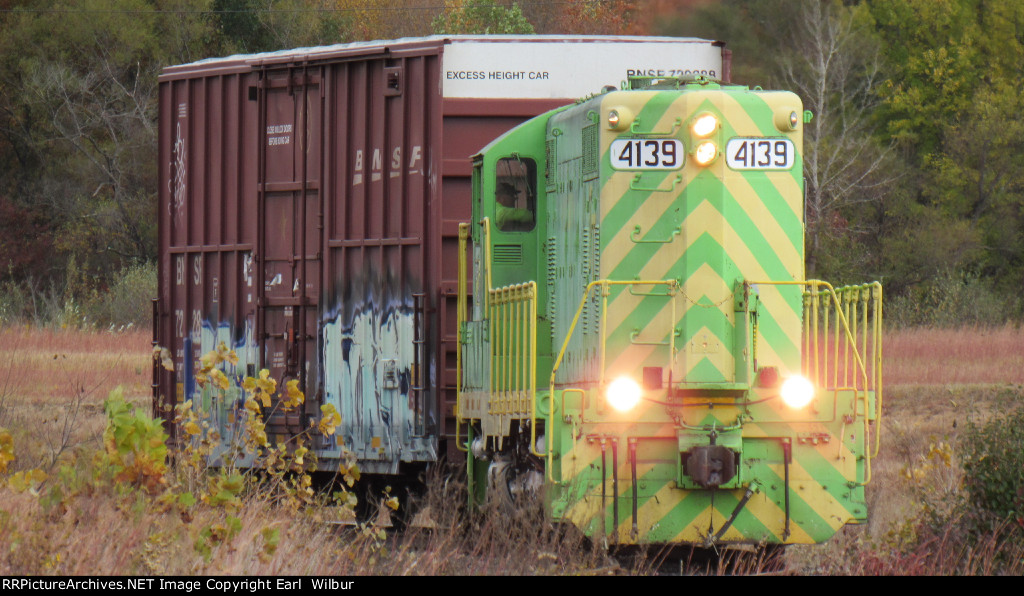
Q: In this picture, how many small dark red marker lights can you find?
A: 2